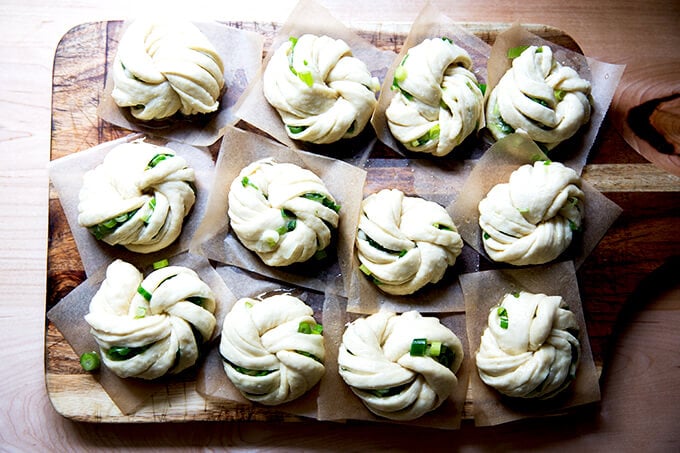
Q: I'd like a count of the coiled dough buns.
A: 12